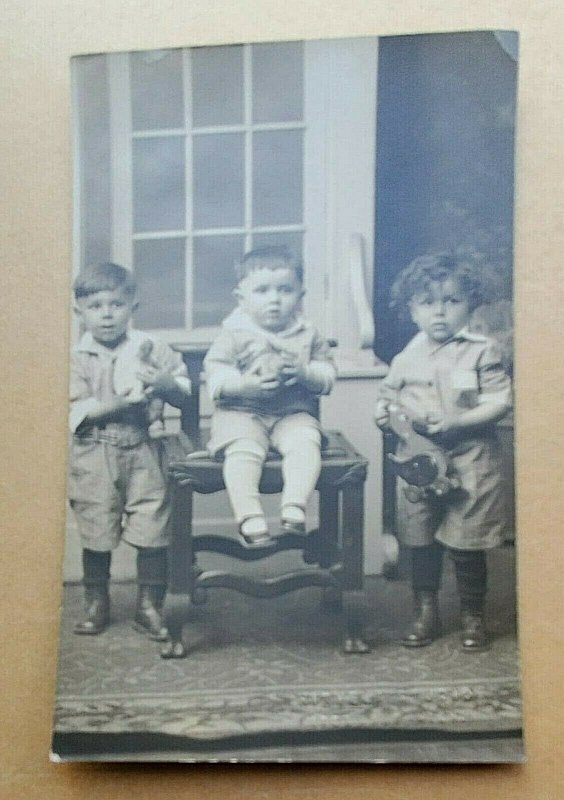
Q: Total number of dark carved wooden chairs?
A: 1